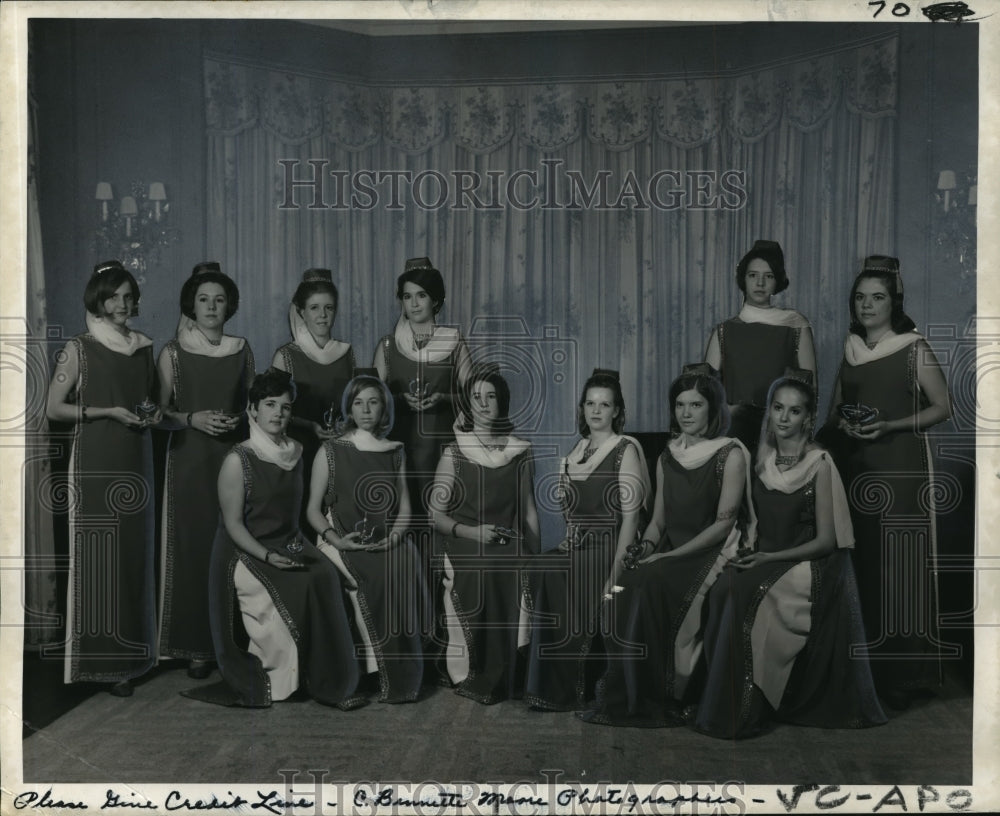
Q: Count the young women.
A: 12